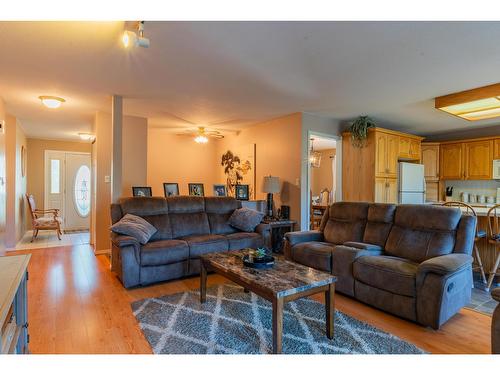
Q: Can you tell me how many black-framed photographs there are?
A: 4